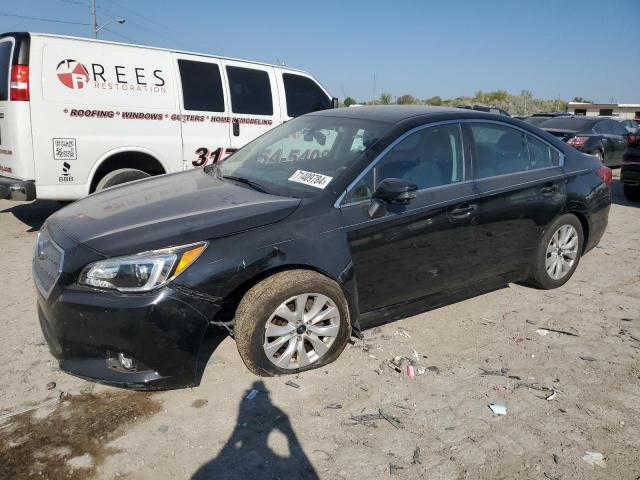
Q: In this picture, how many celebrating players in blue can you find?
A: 0